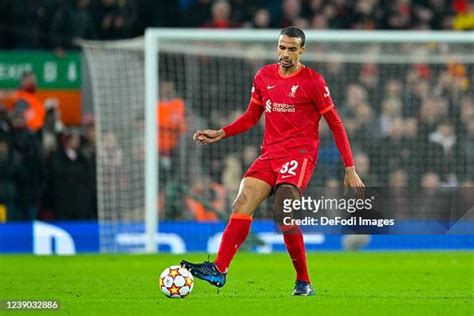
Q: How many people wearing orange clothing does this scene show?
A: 3